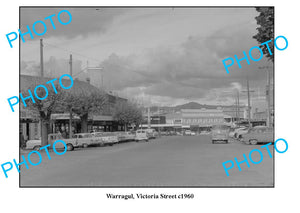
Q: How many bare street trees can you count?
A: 3